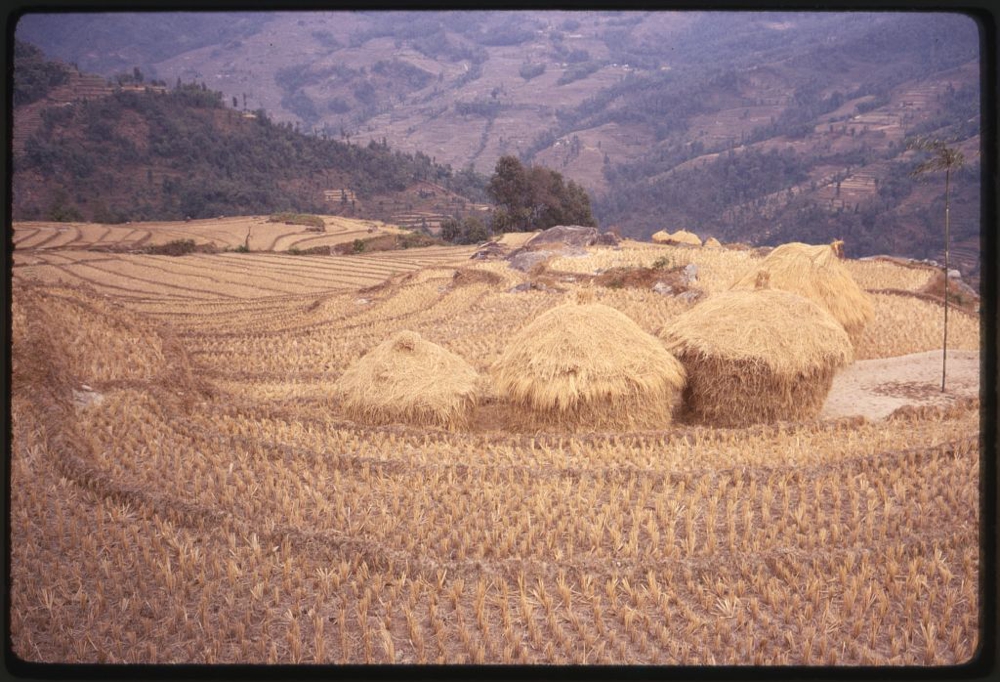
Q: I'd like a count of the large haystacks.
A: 4